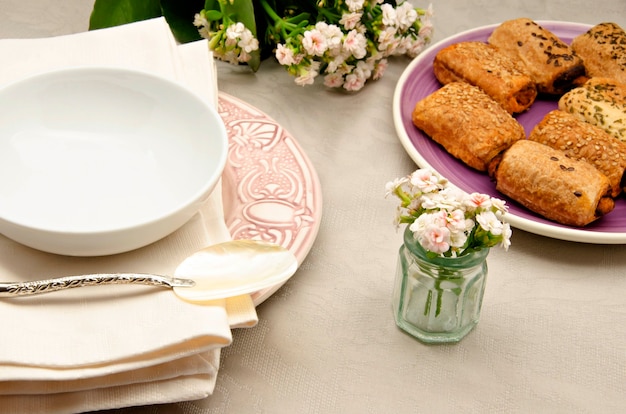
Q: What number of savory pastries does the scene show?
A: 7